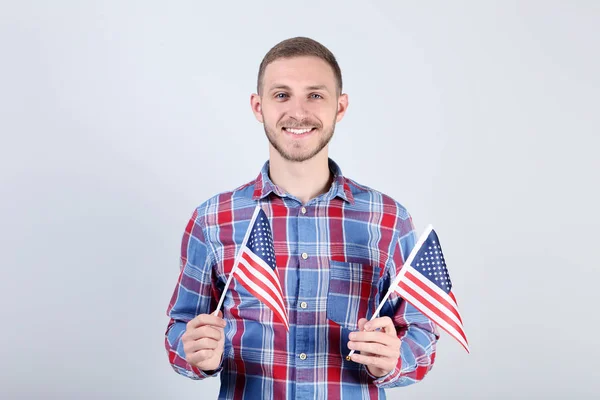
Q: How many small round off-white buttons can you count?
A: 4